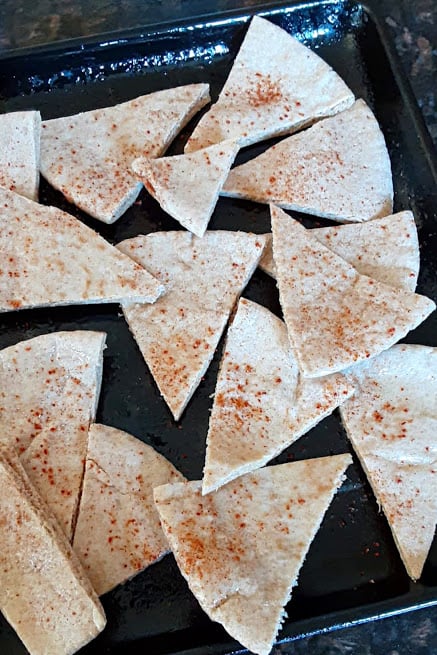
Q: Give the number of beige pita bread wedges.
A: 15